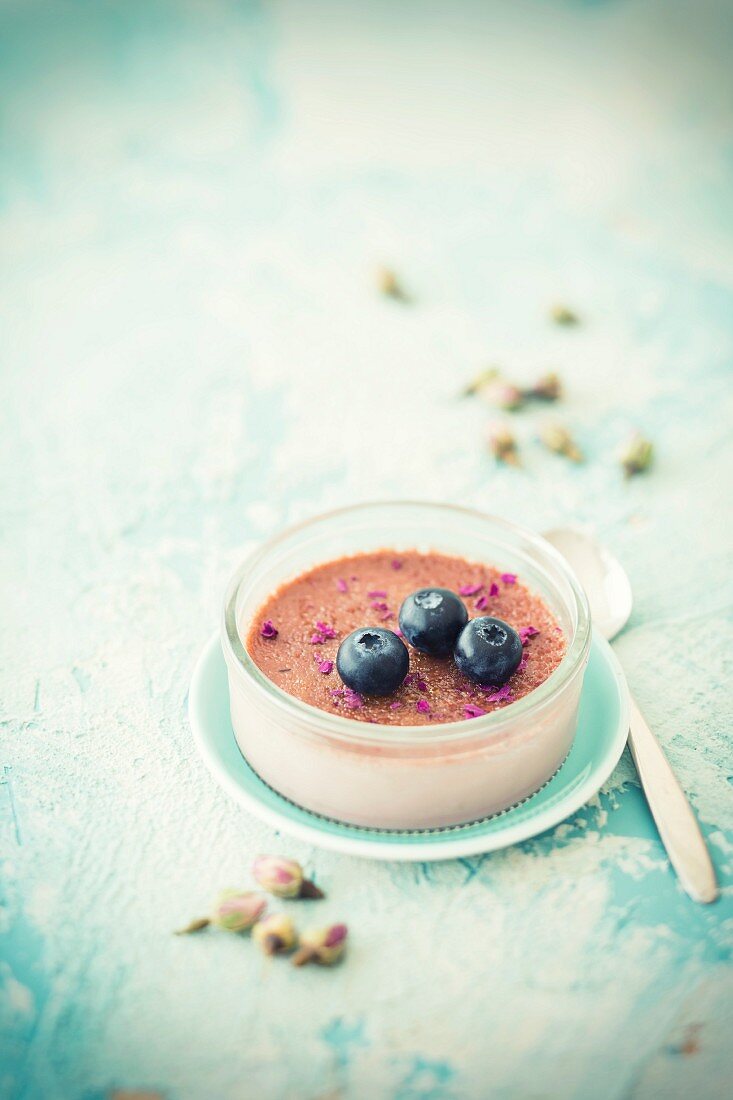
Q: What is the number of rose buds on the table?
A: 12